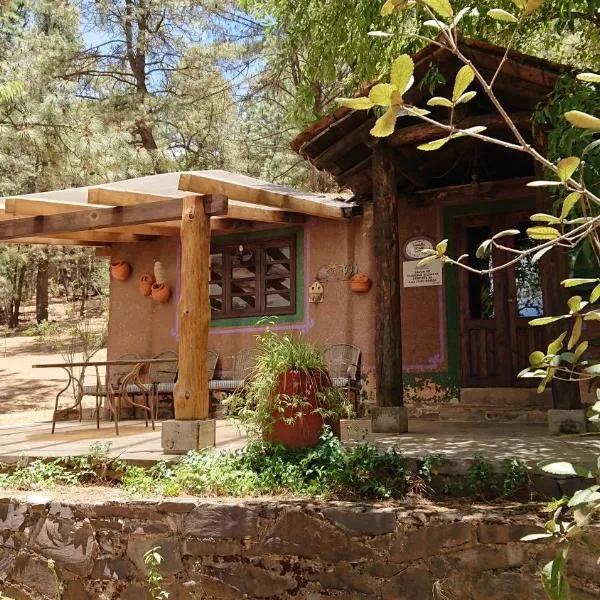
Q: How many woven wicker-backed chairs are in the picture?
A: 5